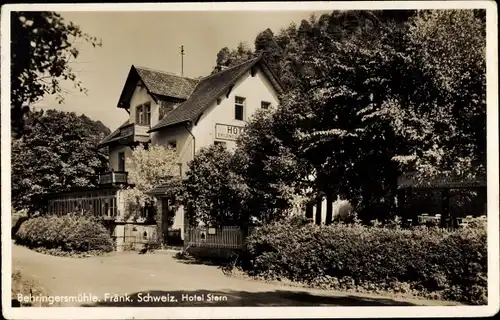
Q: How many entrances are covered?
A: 1